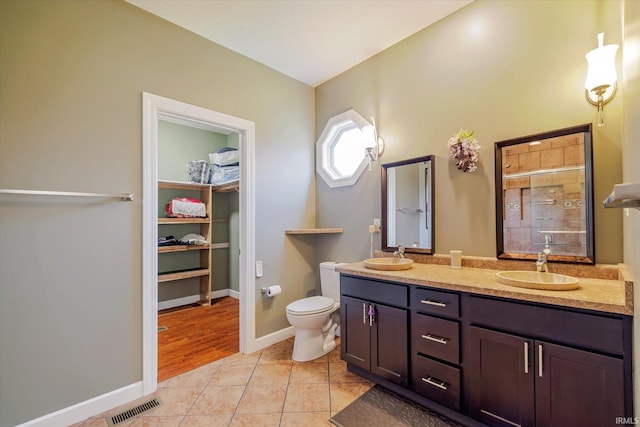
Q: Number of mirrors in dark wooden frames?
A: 2